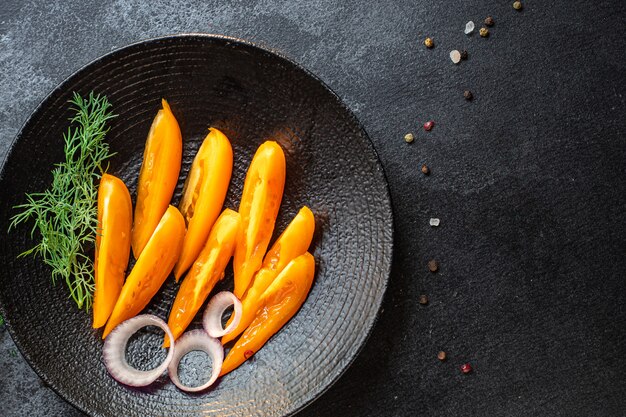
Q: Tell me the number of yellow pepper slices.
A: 8